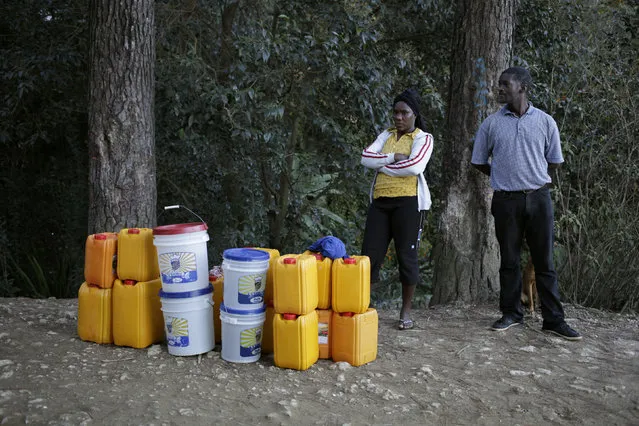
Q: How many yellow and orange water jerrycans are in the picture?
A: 13